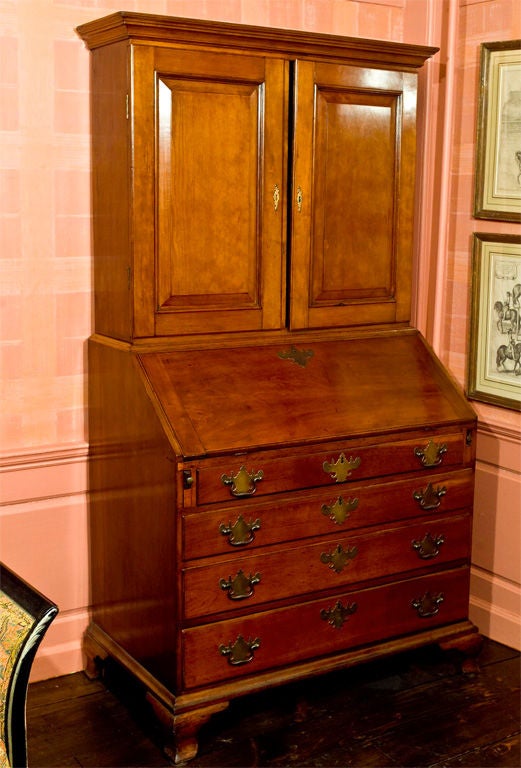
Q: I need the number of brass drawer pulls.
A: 8